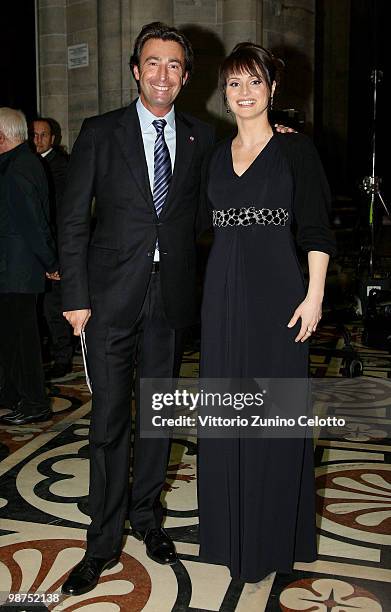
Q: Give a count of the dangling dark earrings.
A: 2